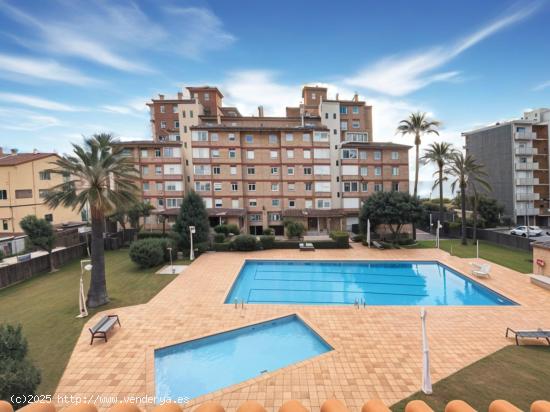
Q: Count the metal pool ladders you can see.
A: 2